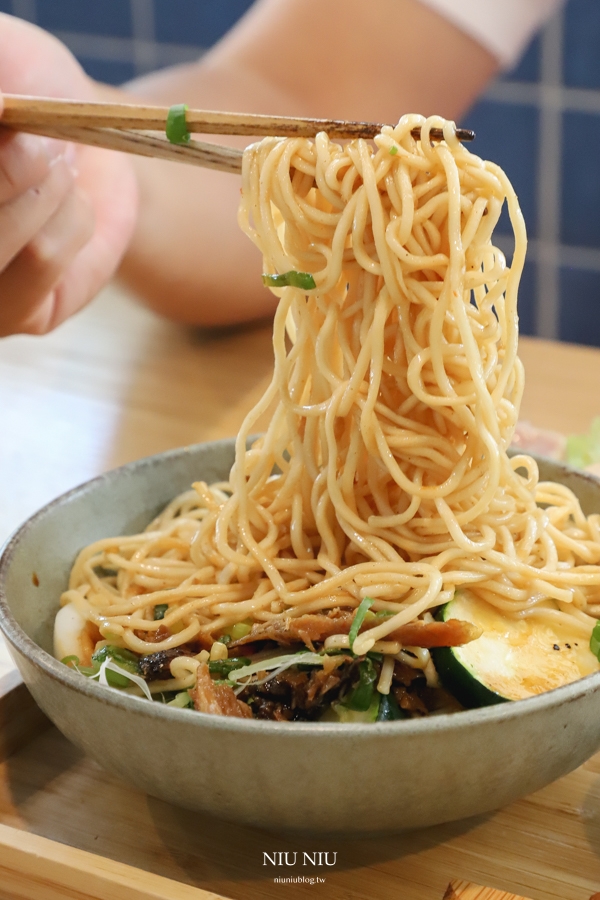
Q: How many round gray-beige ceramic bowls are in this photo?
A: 1